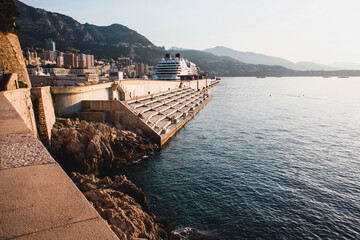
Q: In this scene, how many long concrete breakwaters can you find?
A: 1